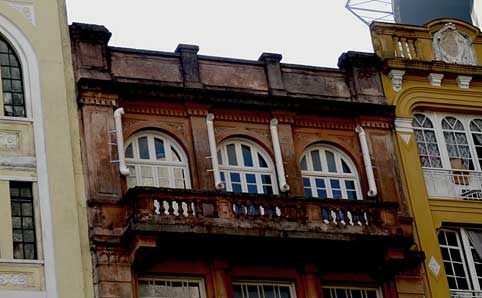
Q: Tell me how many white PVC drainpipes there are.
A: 4